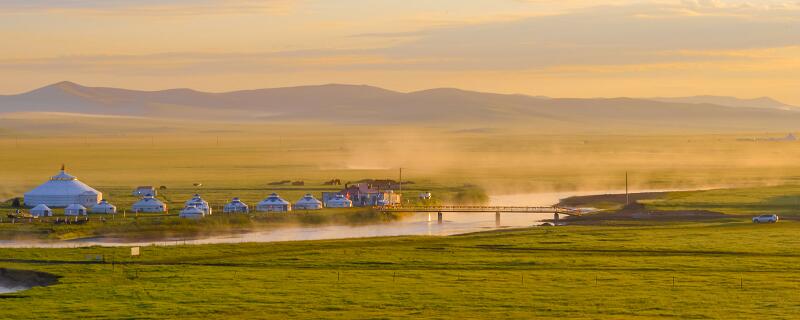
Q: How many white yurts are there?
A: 11